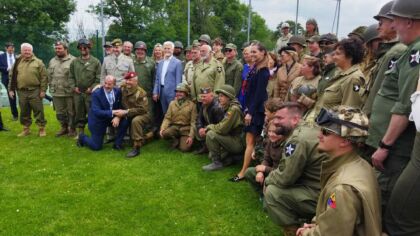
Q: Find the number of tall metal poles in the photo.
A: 5